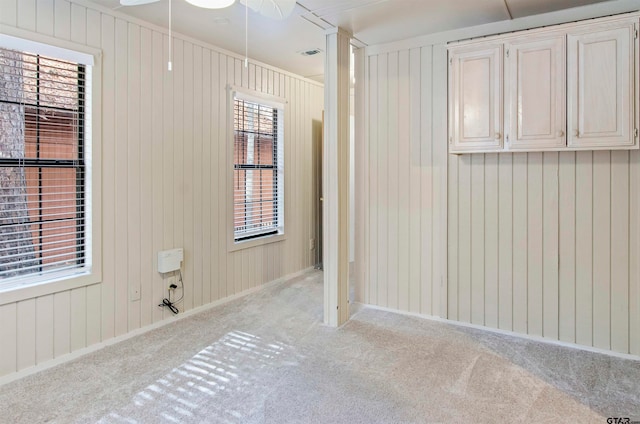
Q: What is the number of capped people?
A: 0